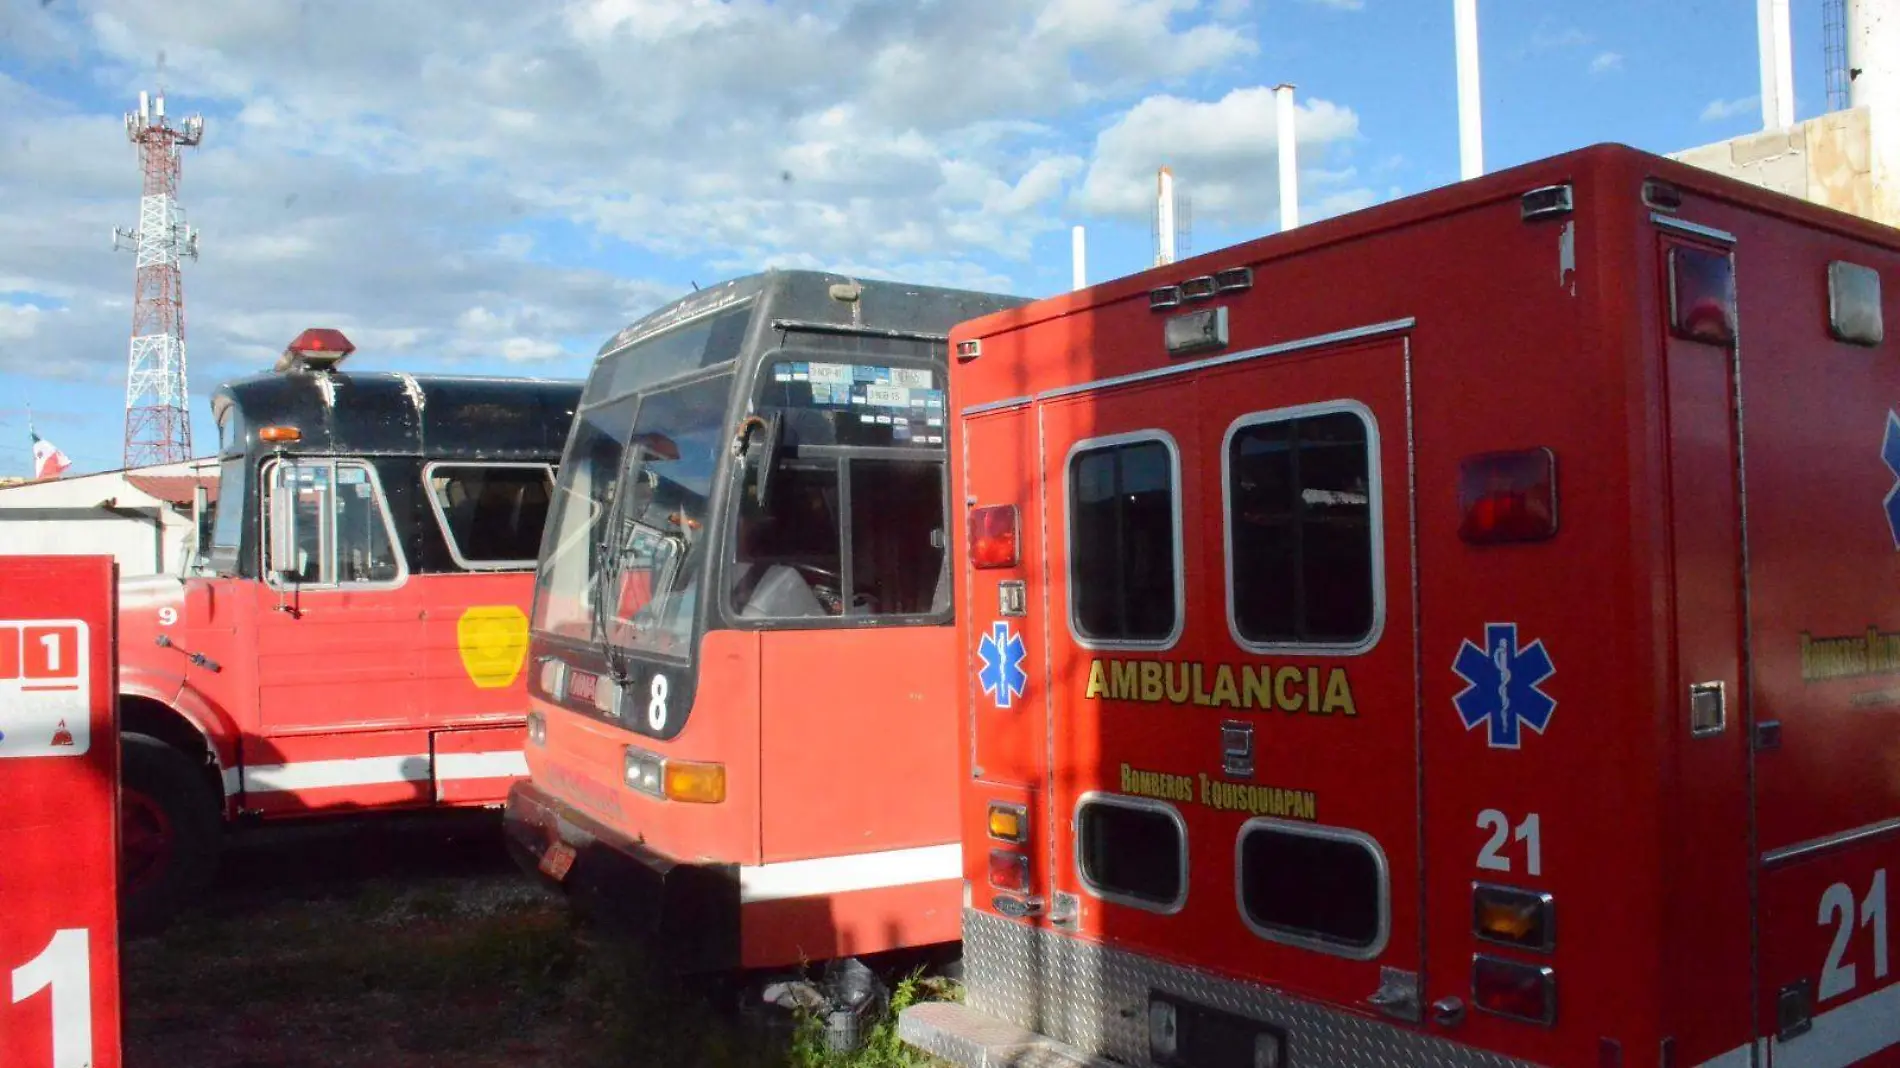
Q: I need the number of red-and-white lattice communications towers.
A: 1